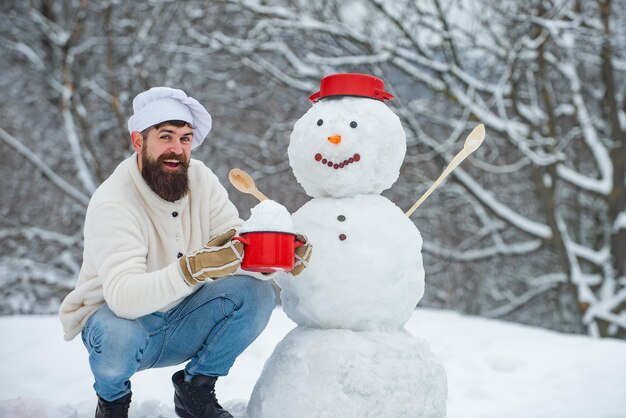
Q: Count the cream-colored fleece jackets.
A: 1